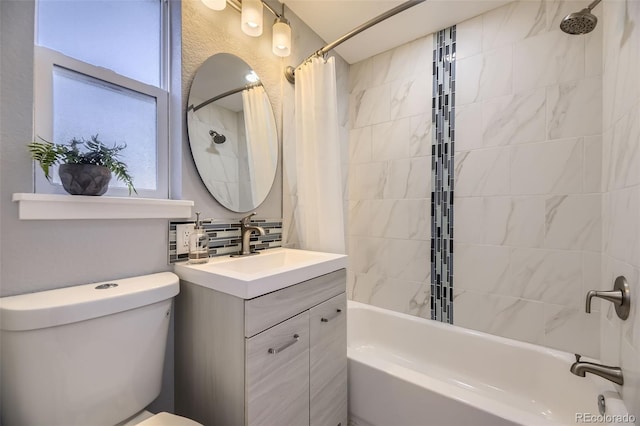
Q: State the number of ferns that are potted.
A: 1